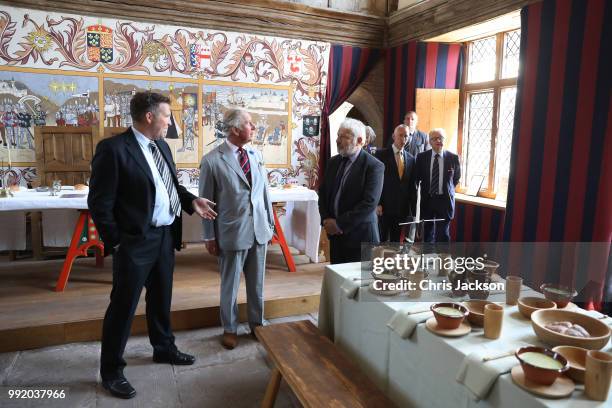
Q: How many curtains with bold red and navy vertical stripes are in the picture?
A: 3